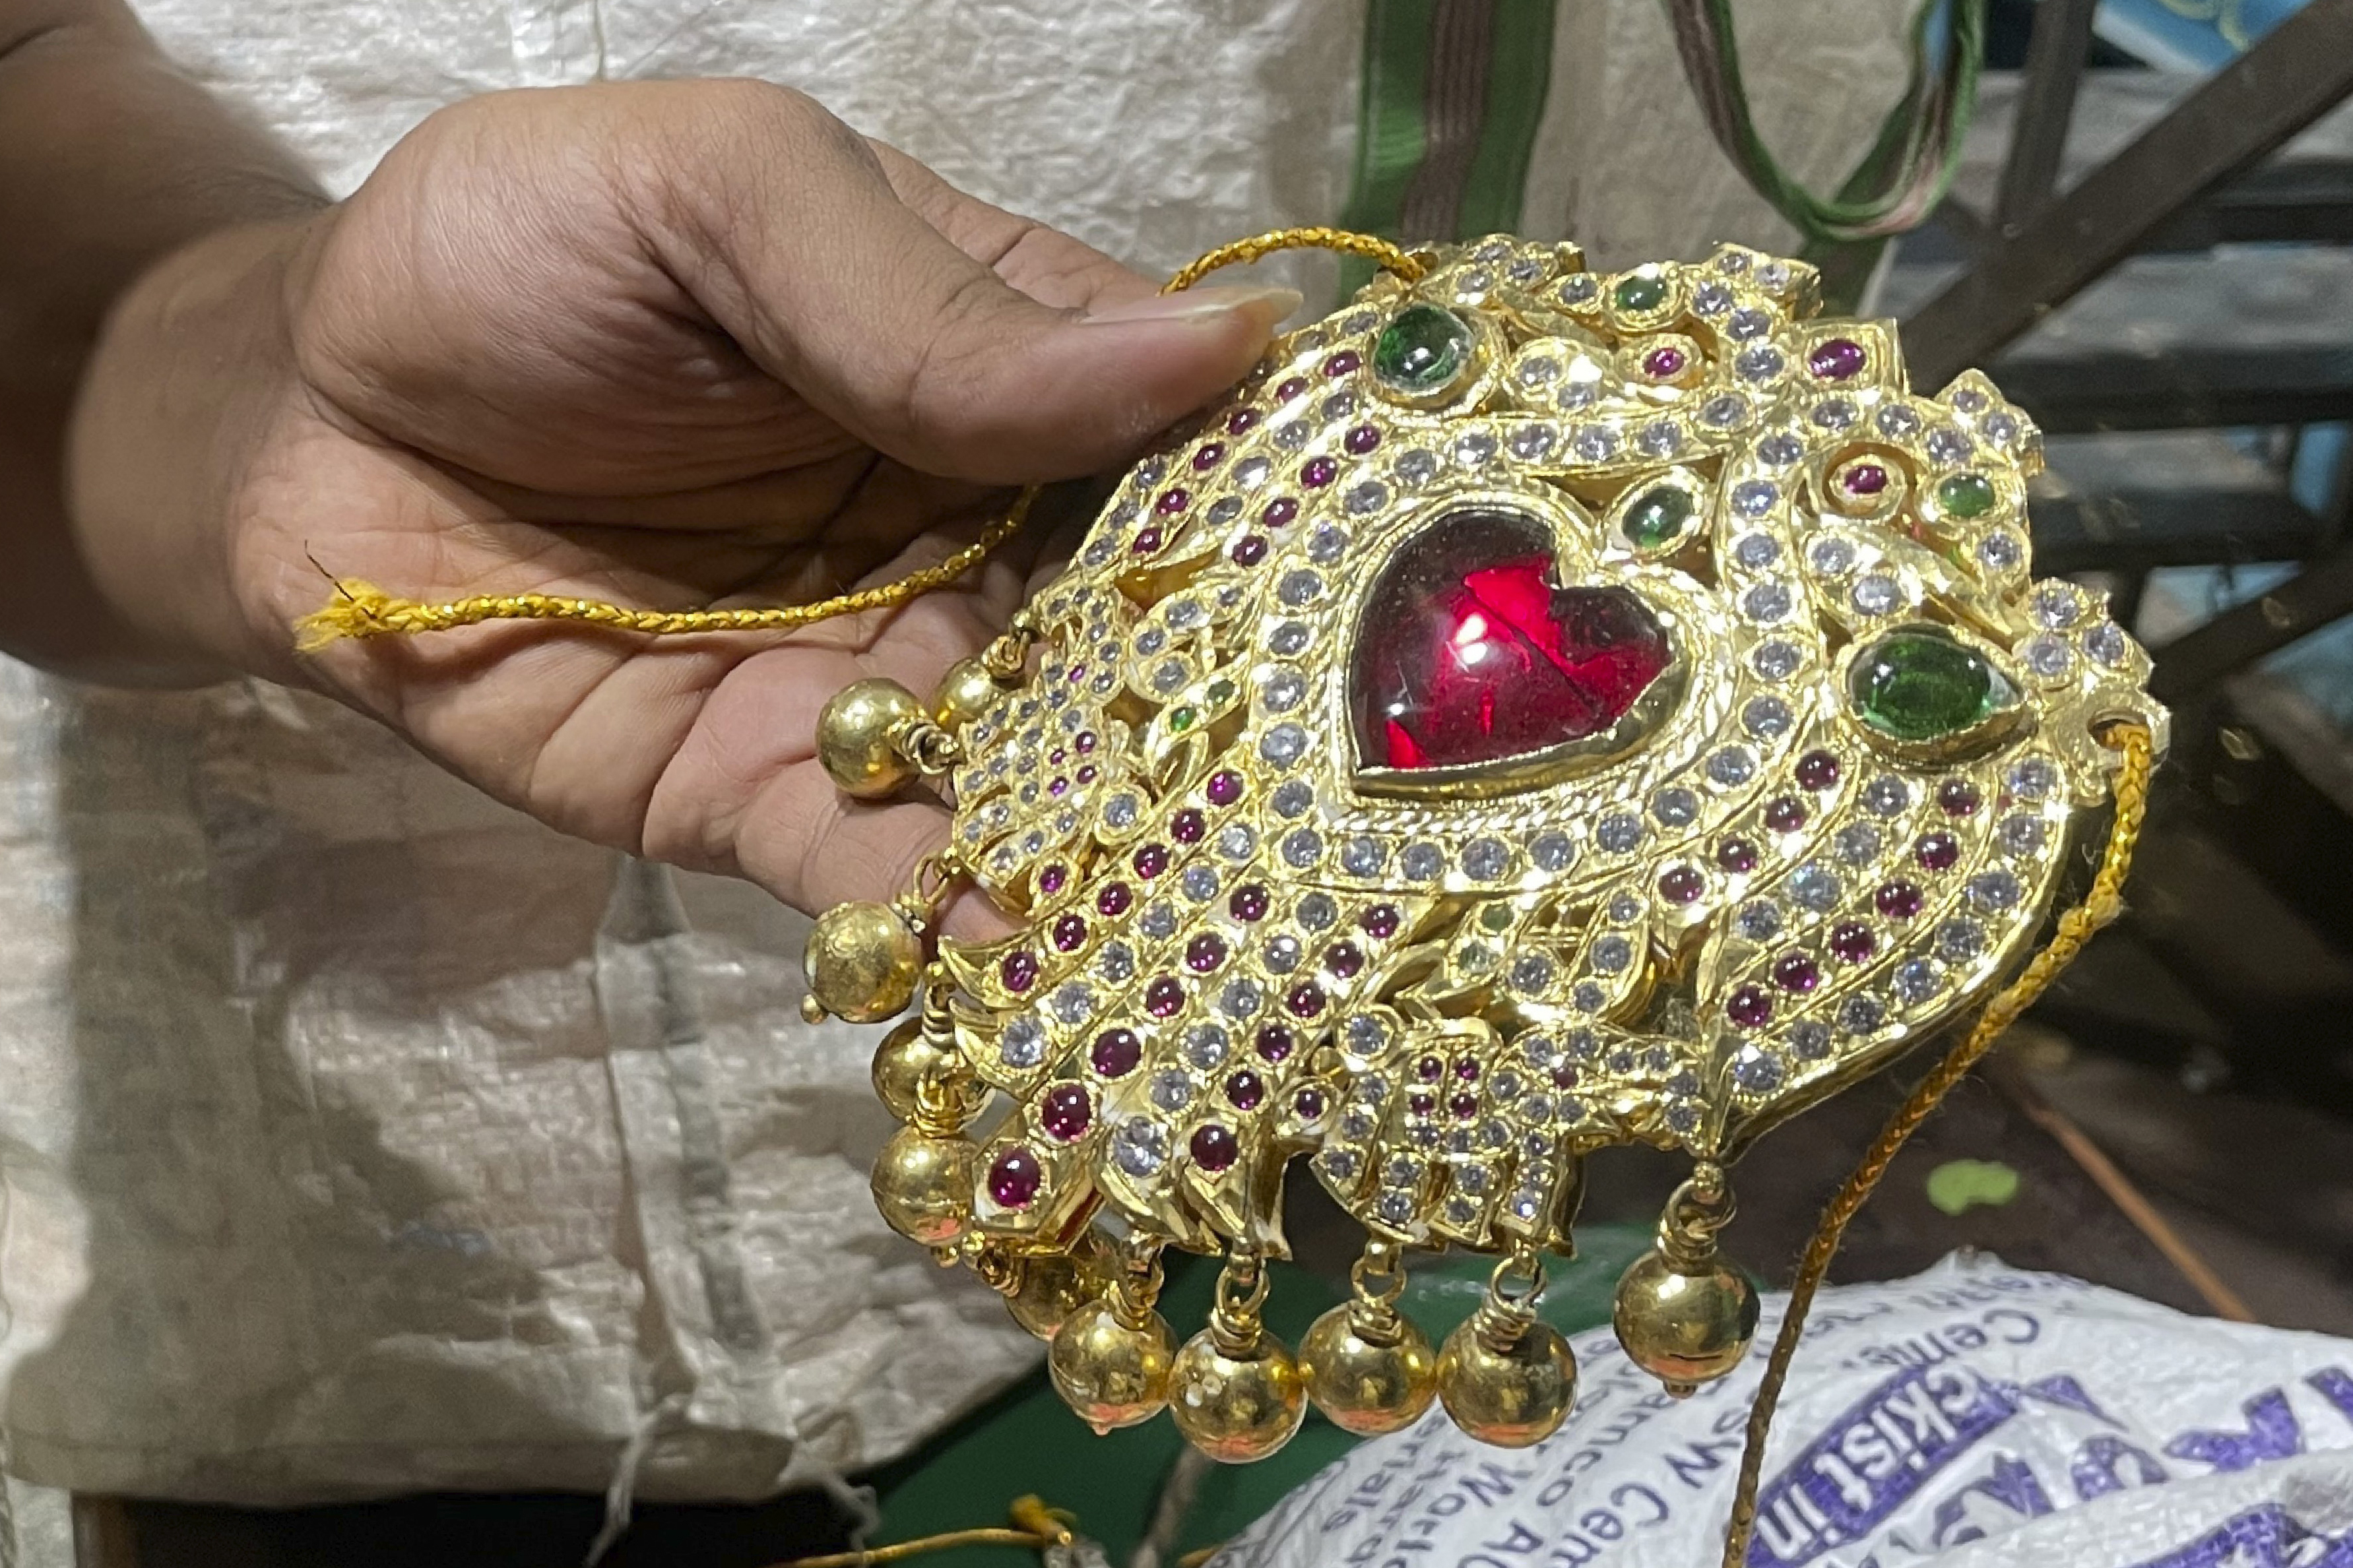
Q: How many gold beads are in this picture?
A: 11